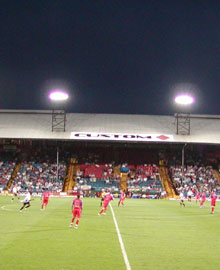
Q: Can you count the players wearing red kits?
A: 7